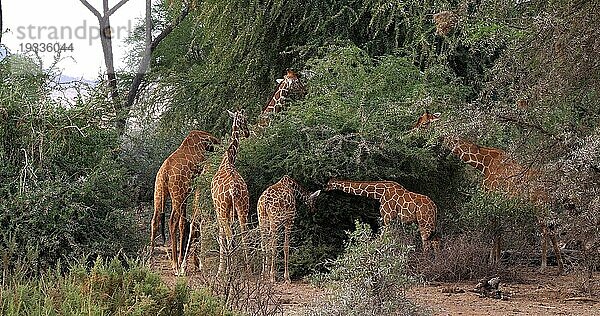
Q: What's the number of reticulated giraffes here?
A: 6